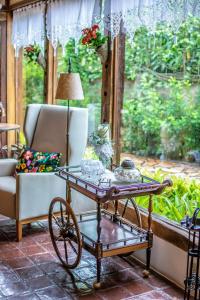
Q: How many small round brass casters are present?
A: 2